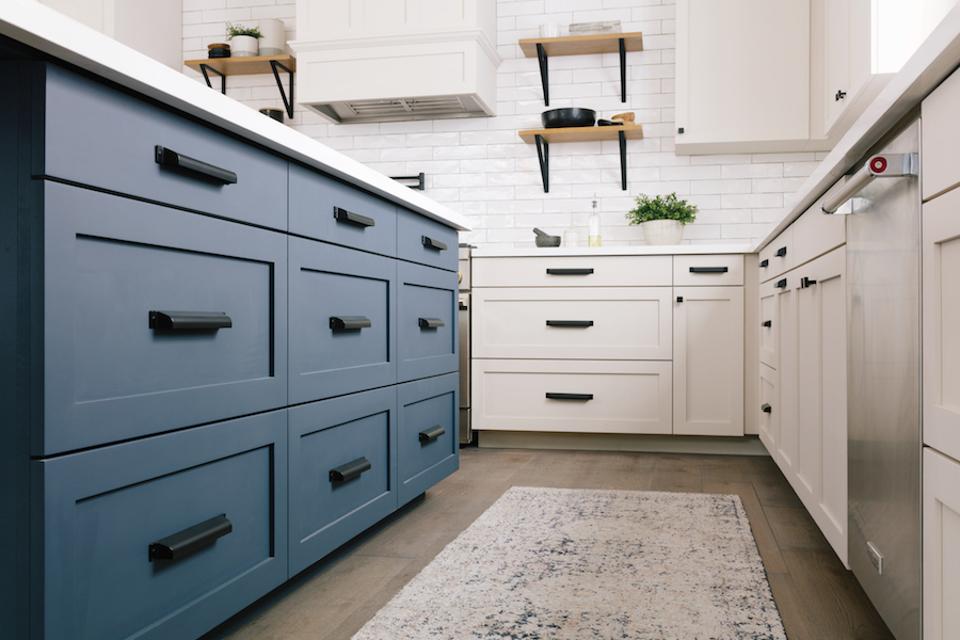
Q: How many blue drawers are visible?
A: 9